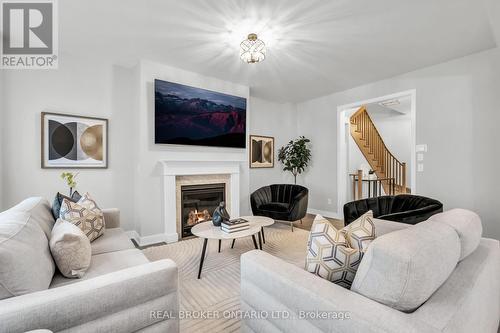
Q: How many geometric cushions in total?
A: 2